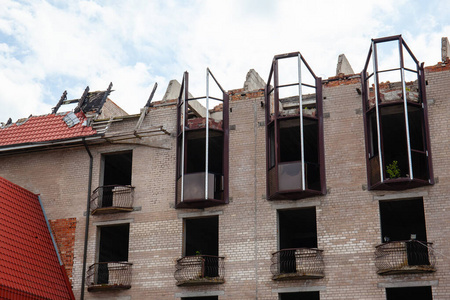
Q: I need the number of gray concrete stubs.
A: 4